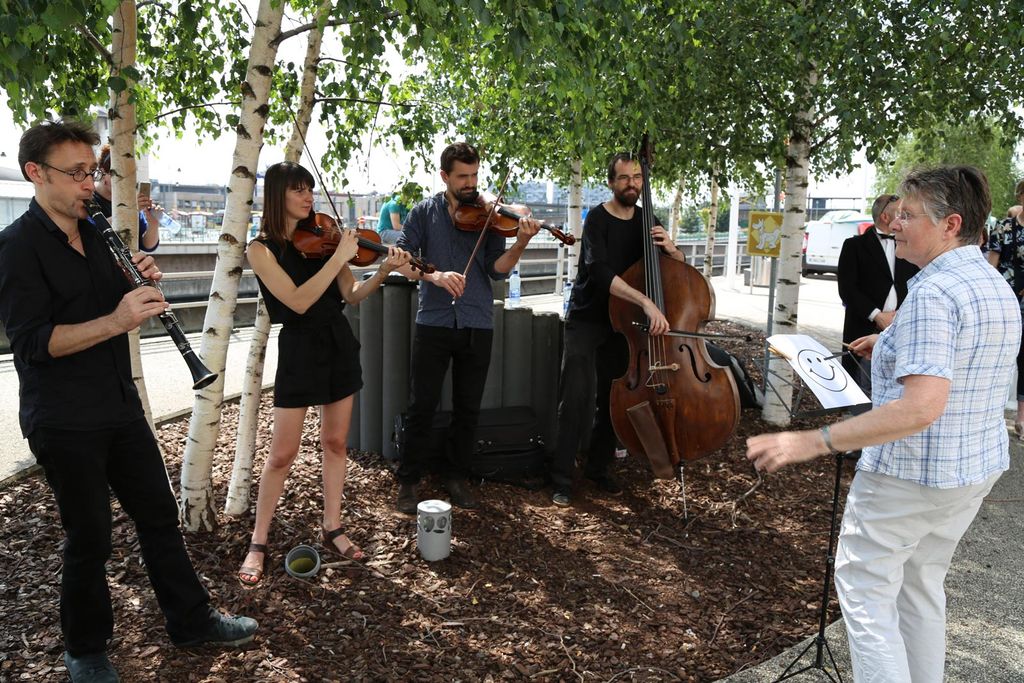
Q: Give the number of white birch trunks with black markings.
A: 7